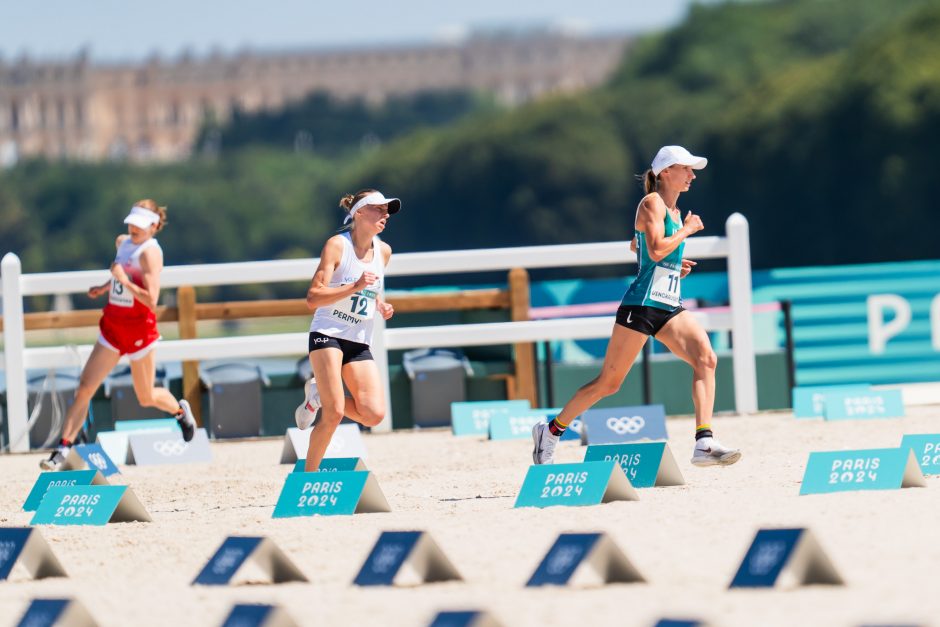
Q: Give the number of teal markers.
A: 13